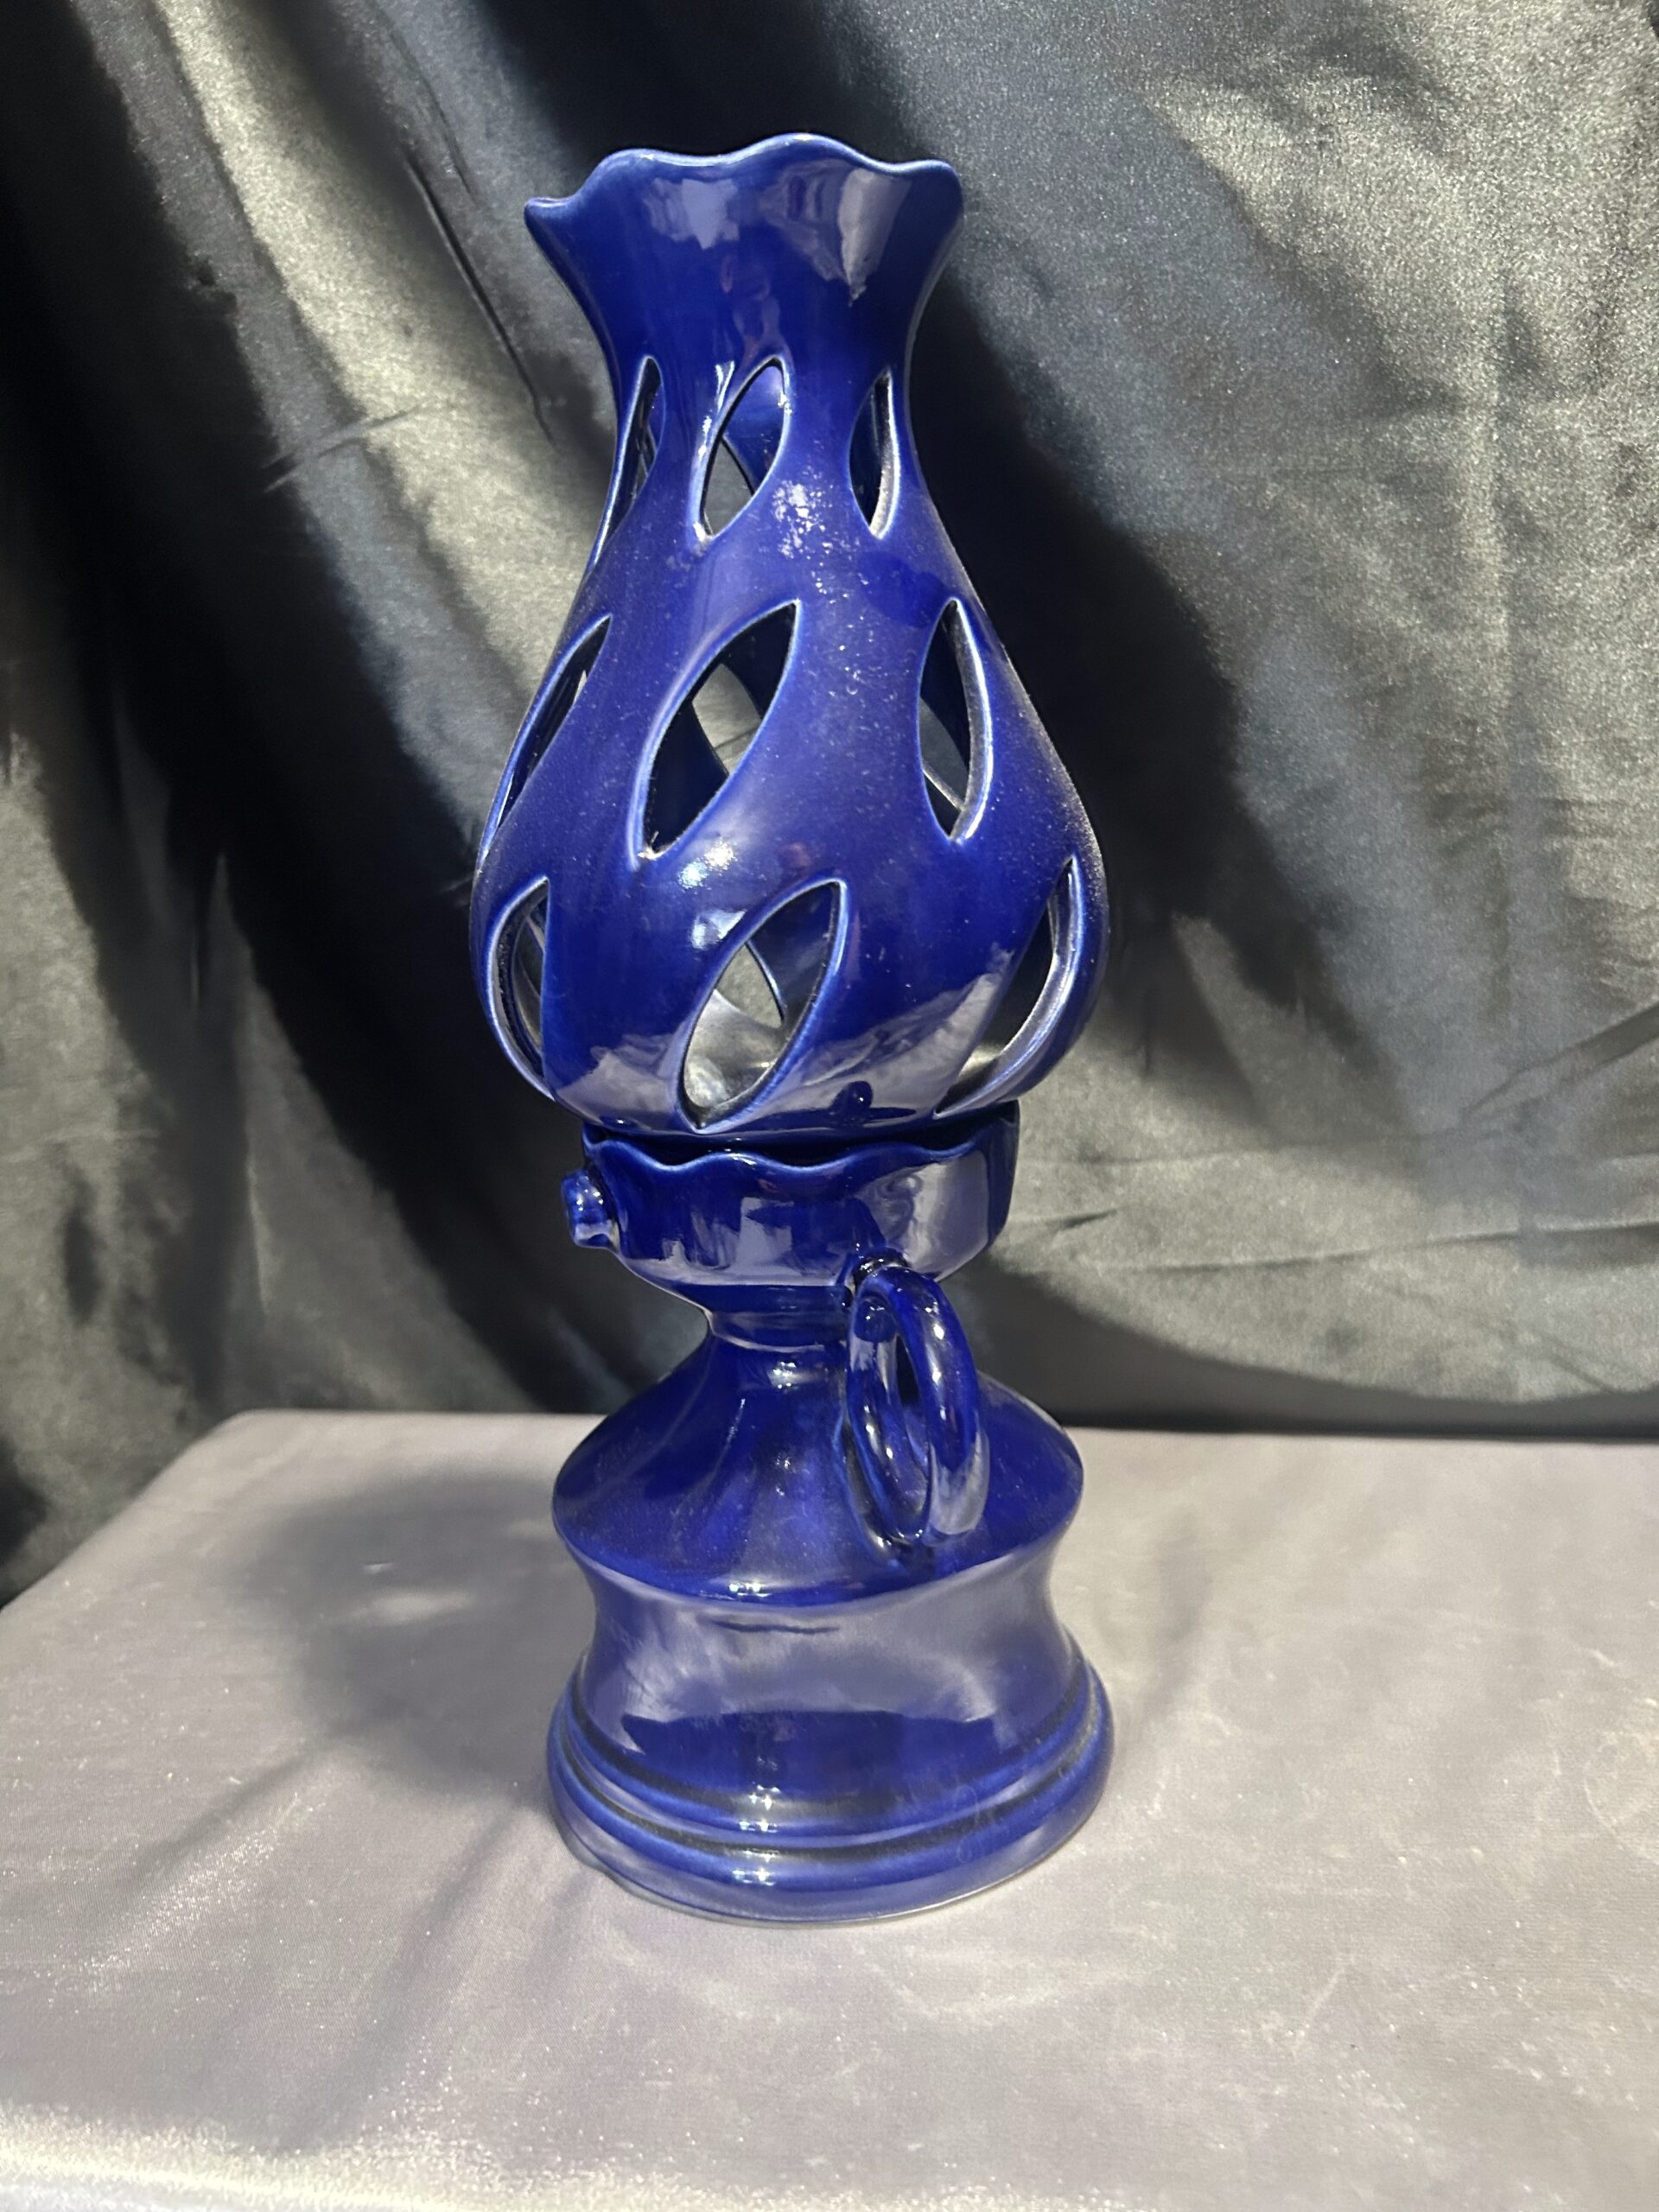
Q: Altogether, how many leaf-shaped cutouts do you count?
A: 9